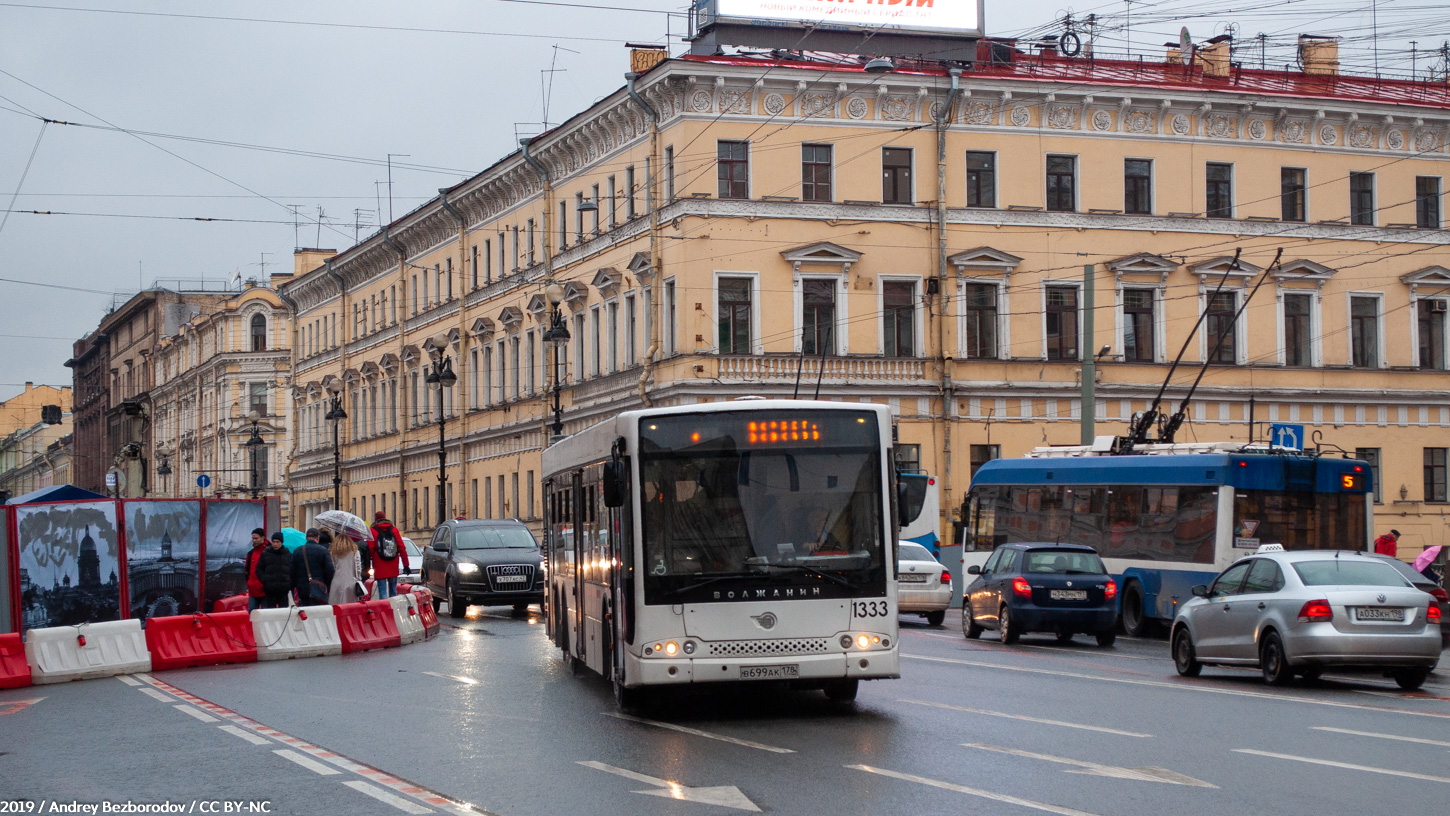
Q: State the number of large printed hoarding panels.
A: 3